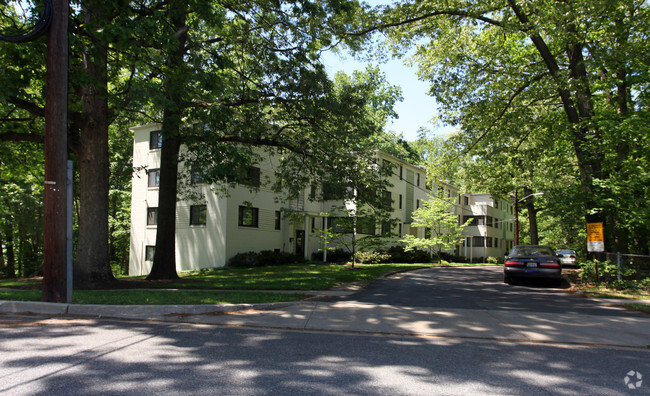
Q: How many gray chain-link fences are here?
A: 1